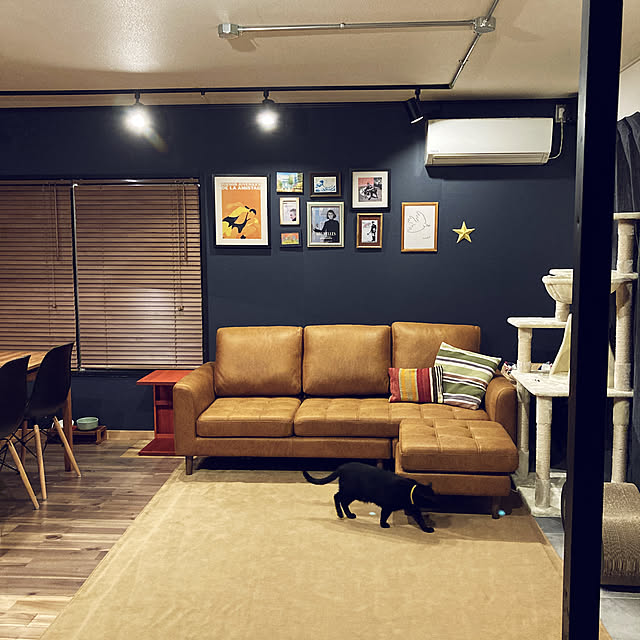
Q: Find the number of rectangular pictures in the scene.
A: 9